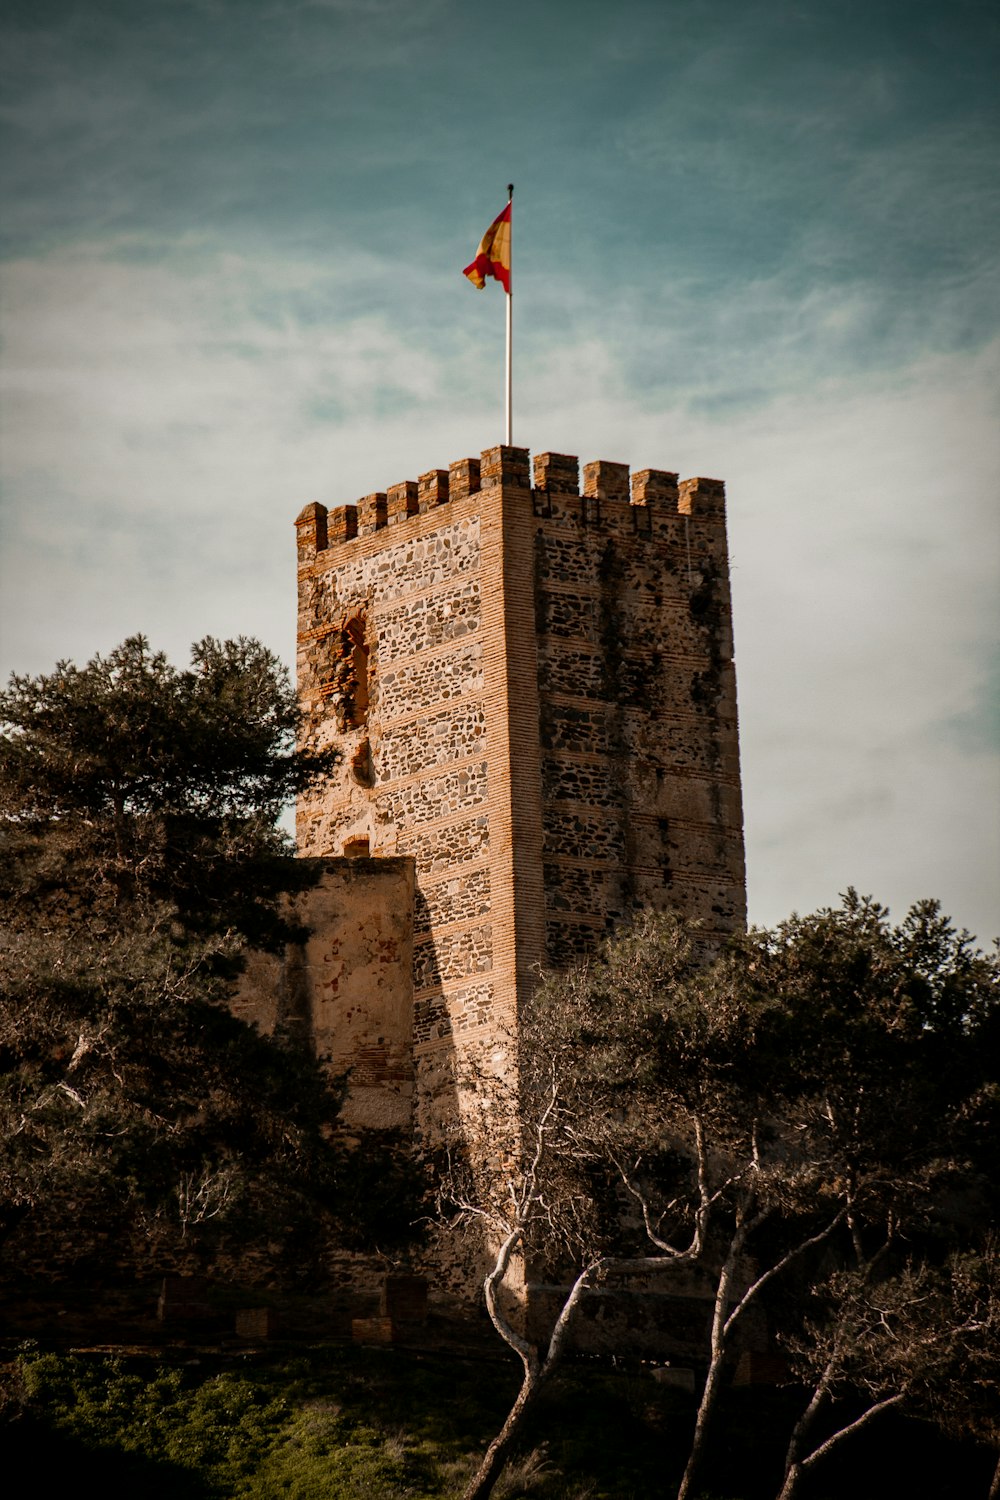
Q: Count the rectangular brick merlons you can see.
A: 11